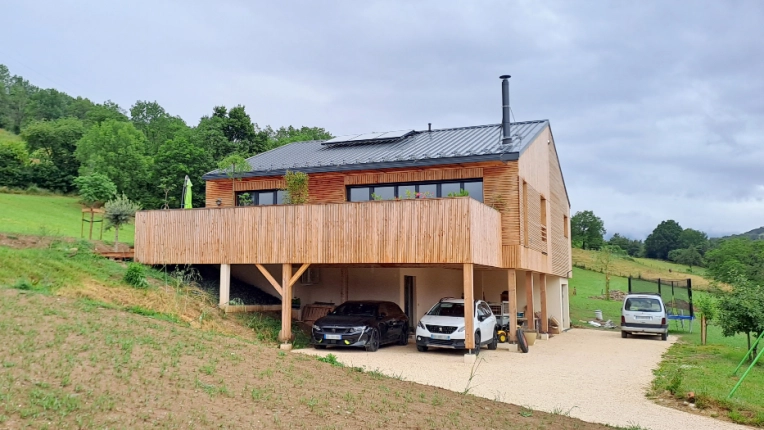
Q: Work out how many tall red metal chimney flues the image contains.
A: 0